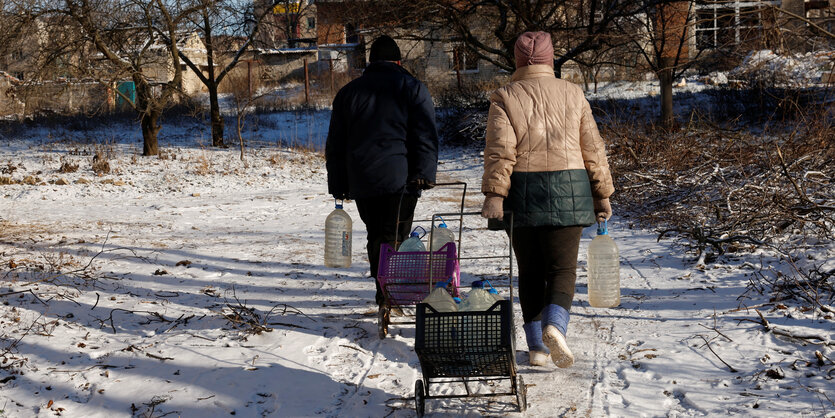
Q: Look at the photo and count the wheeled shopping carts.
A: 2